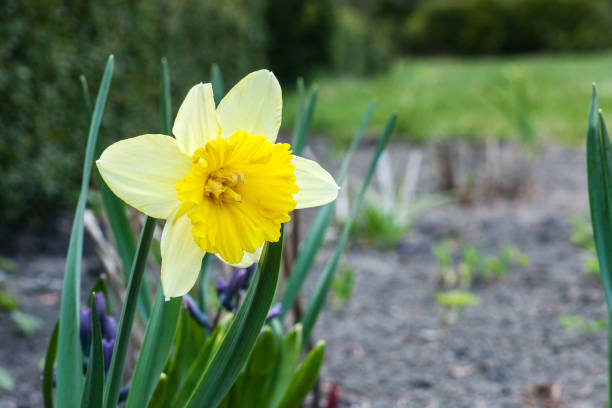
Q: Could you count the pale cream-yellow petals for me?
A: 6